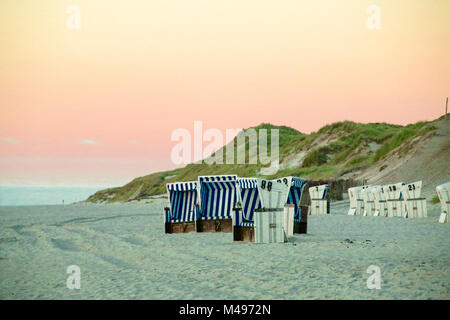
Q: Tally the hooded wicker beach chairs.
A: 11